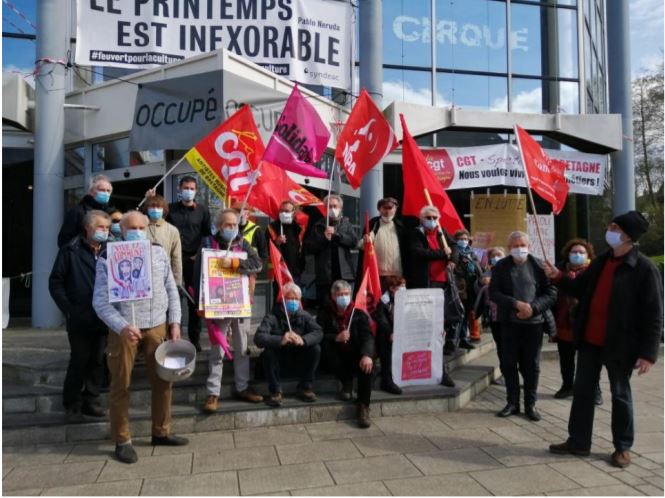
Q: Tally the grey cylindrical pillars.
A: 3